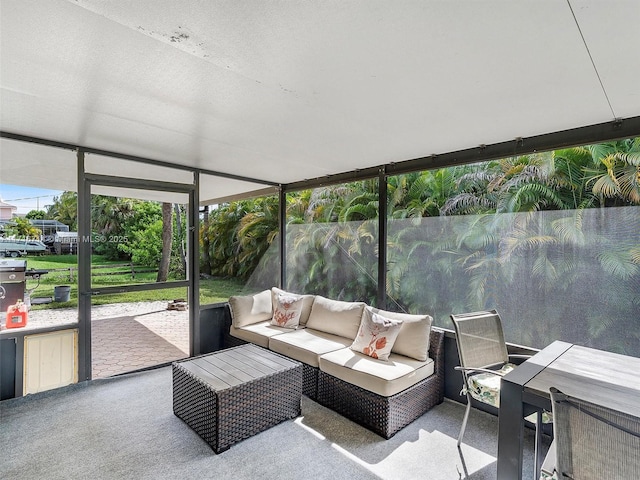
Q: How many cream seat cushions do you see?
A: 3